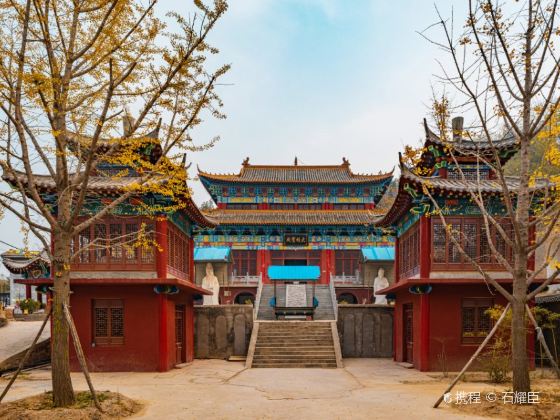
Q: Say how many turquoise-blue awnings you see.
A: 3